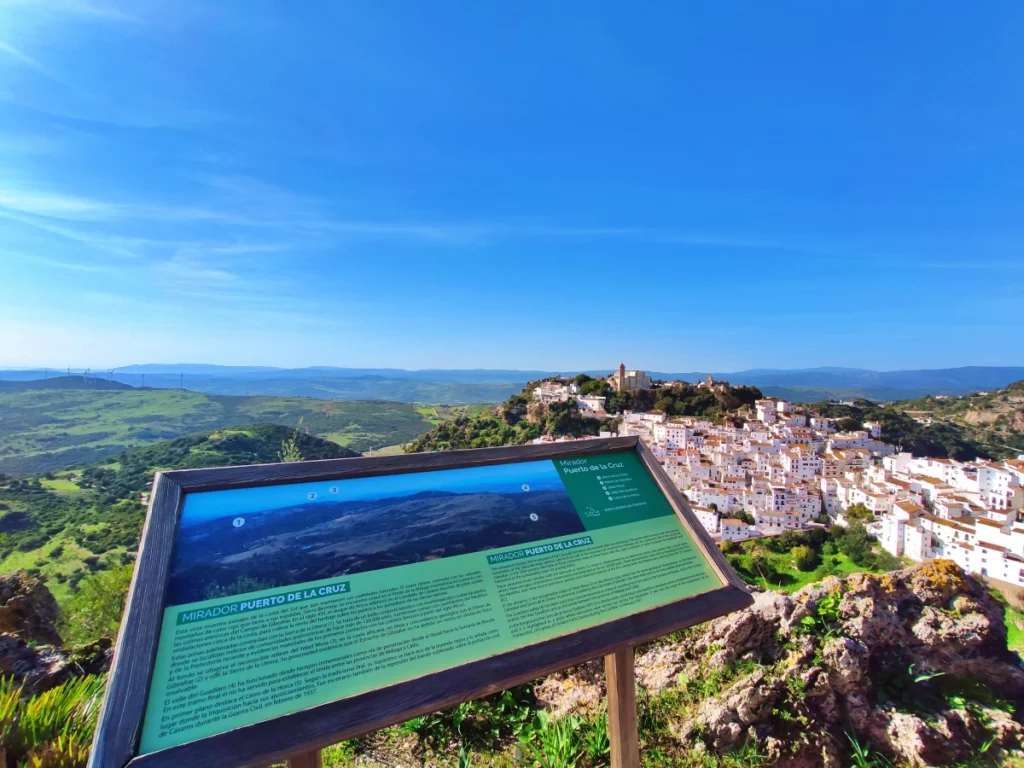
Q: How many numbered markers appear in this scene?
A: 5